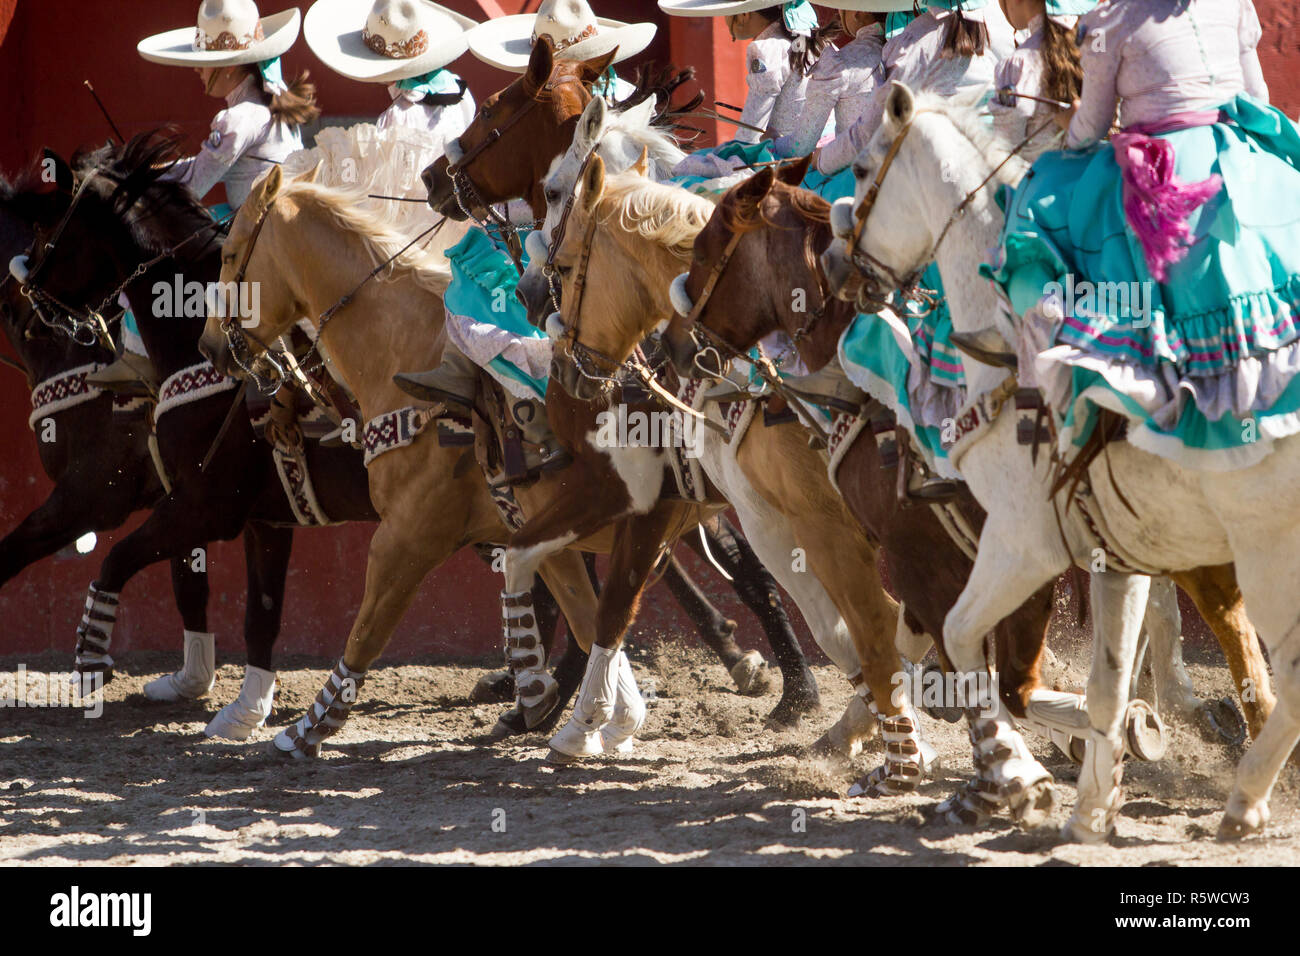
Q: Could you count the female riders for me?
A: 8